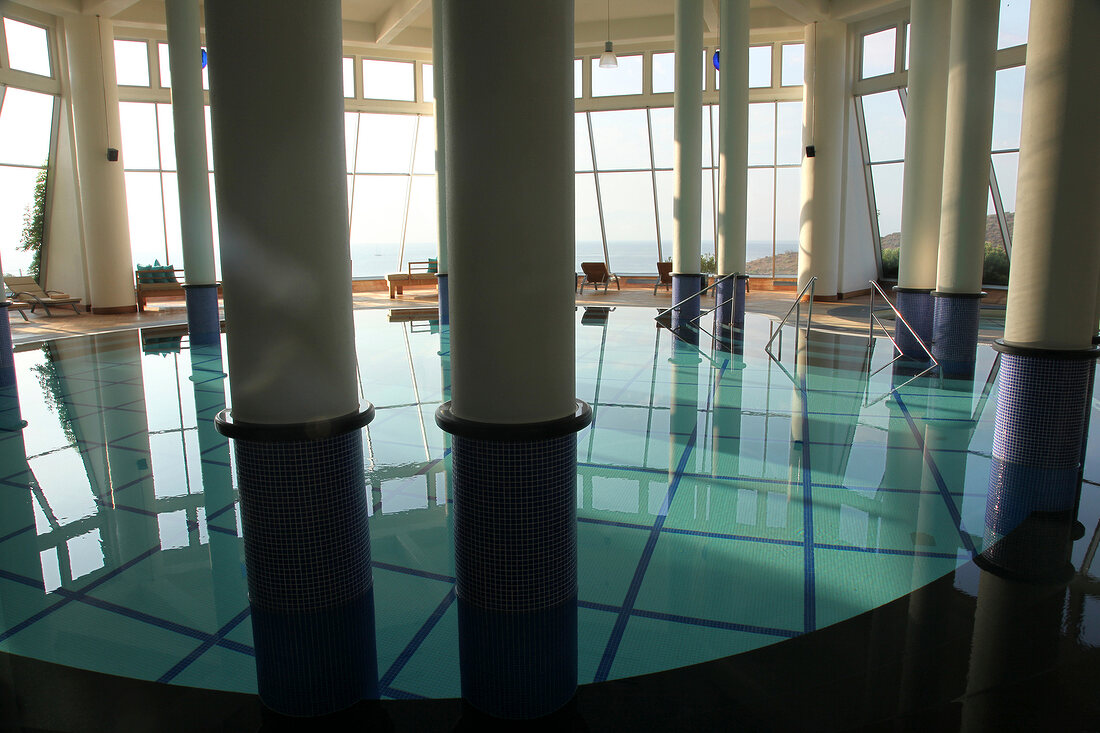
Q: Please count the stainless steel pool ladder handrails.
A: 3